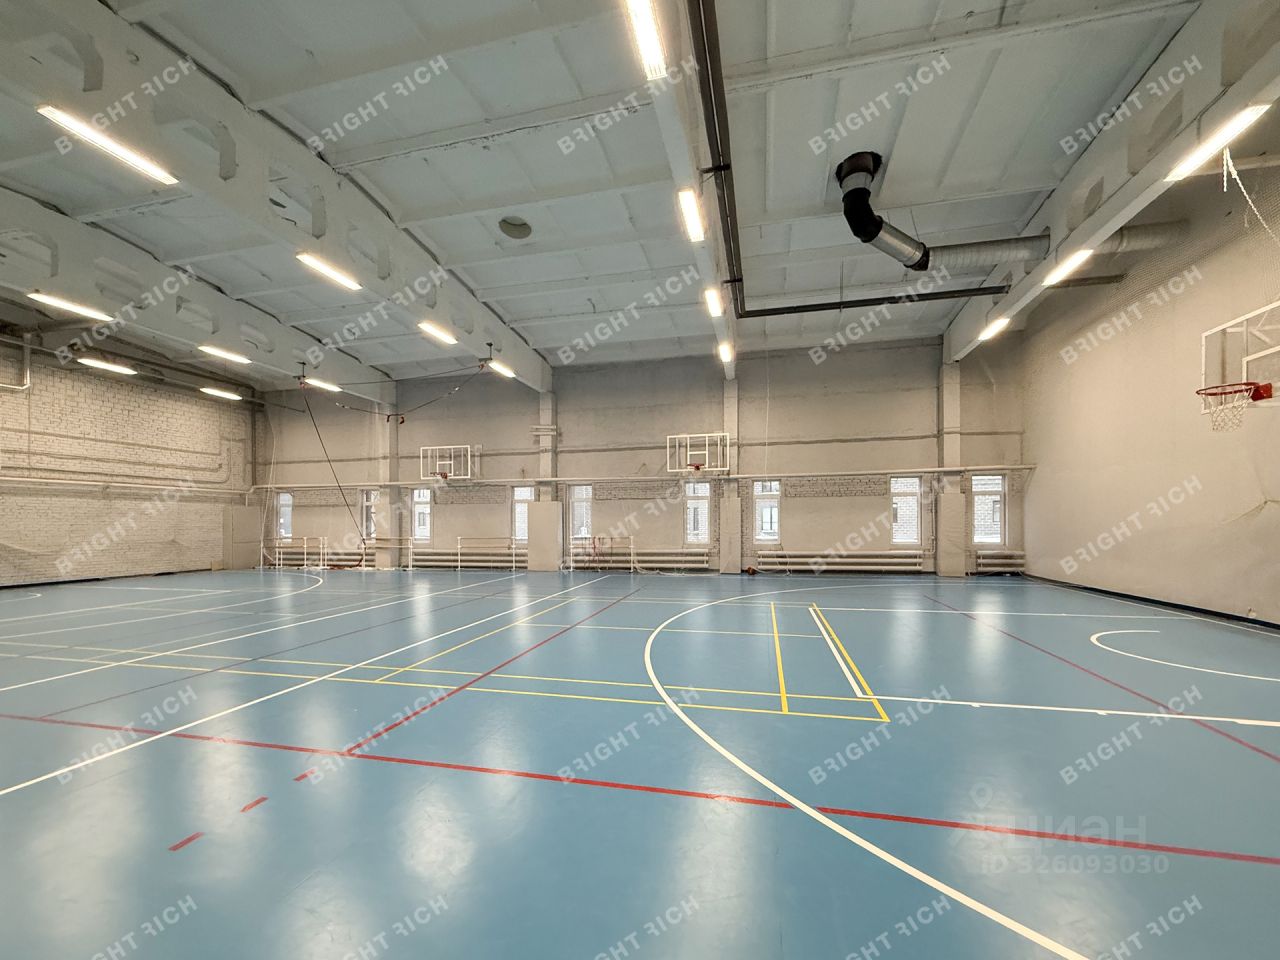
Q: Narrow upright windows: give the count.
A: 9